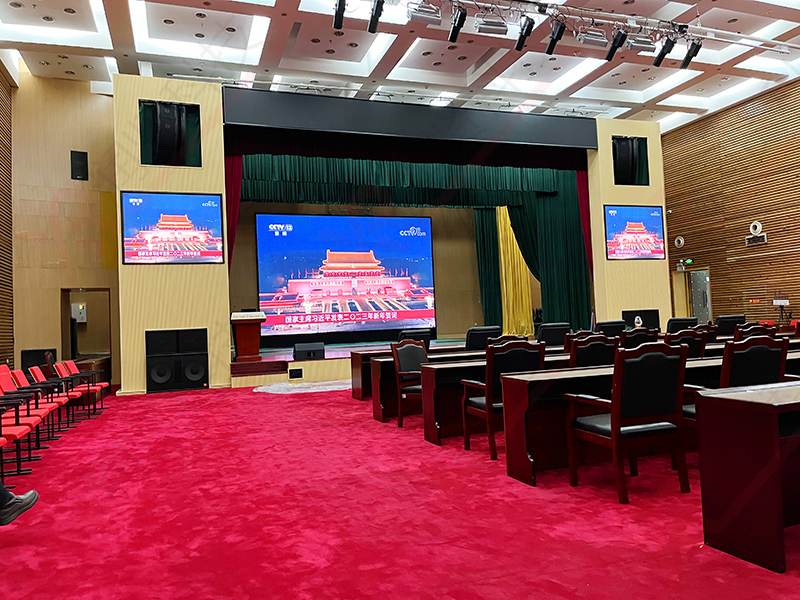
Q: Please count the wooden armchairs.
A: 12